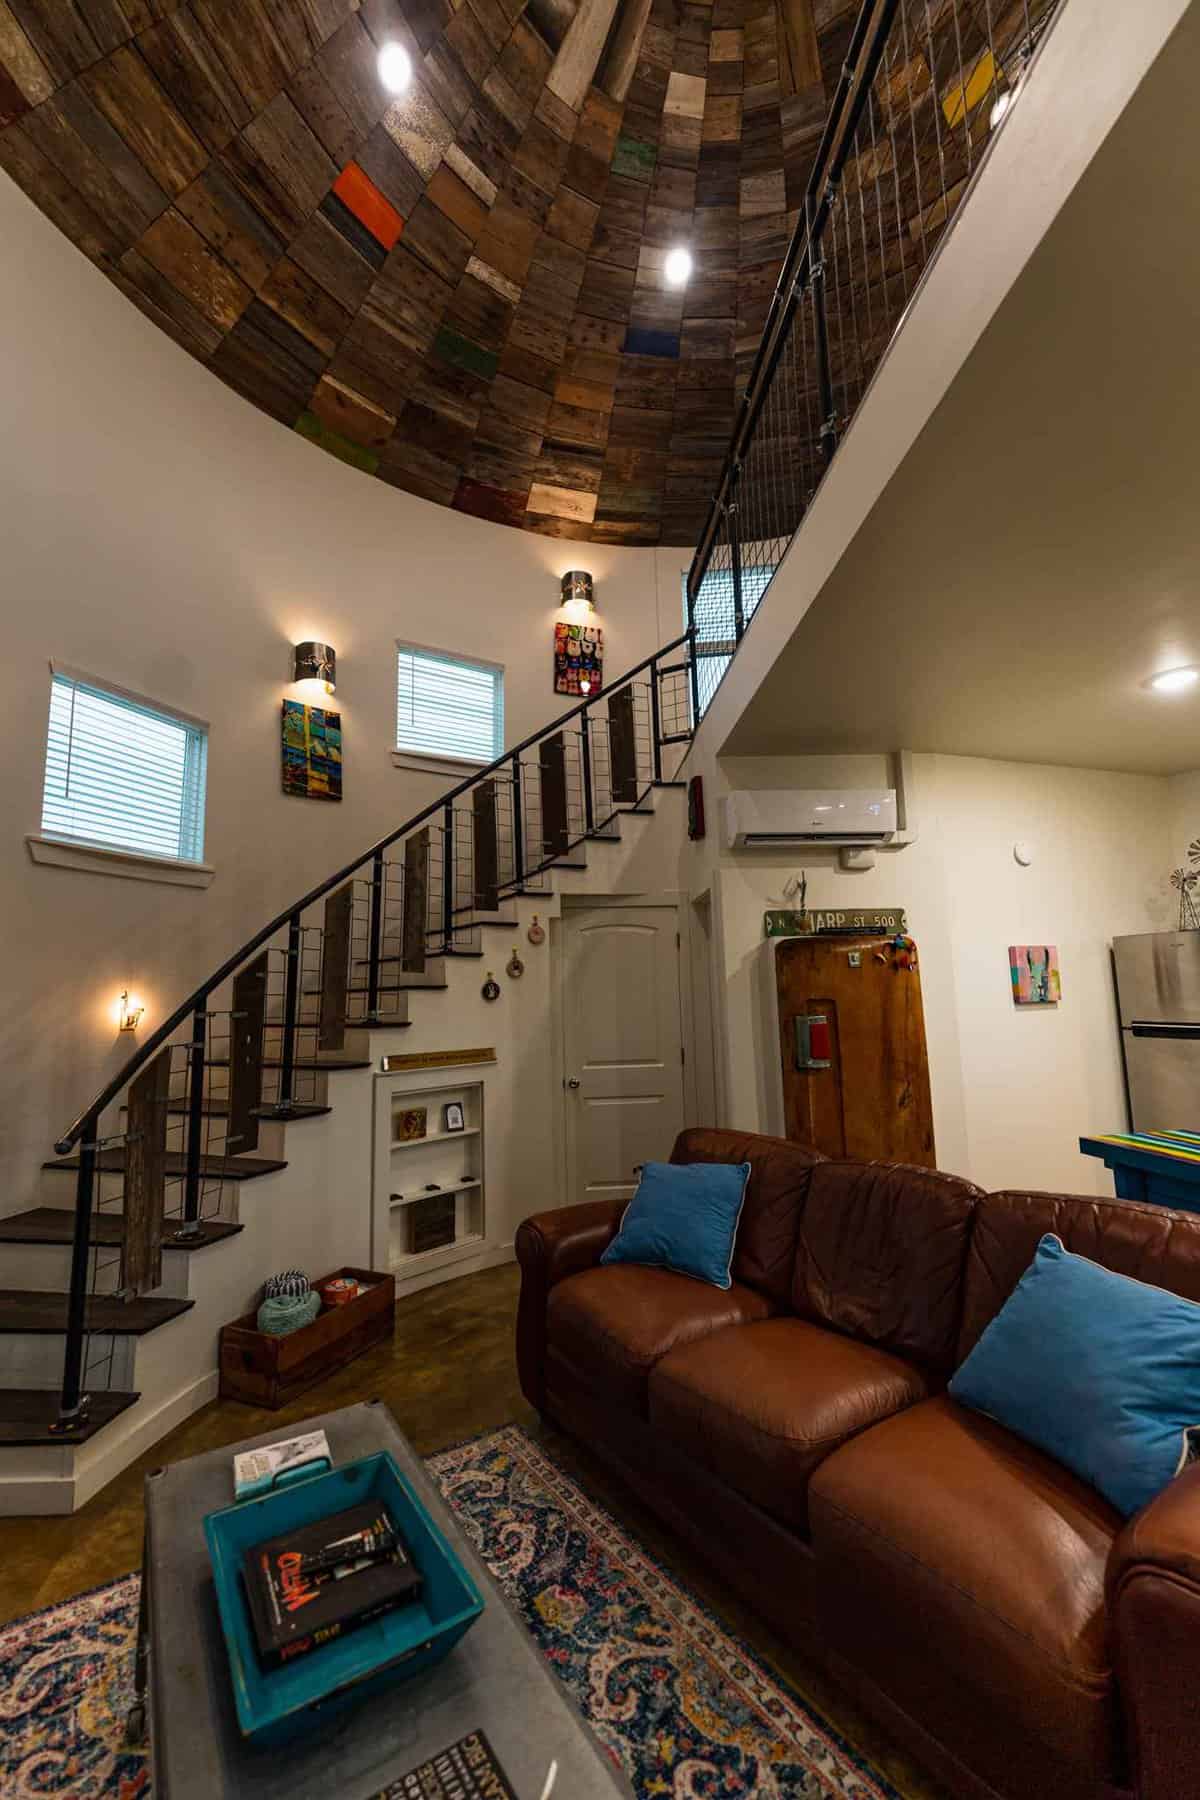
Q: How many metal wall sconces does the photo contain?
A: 2